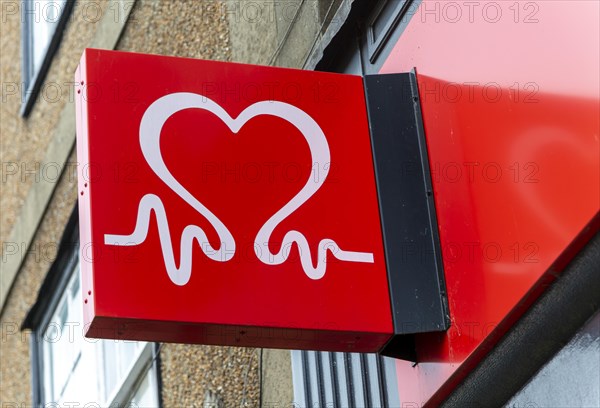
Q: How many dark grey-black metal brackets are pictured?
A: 1